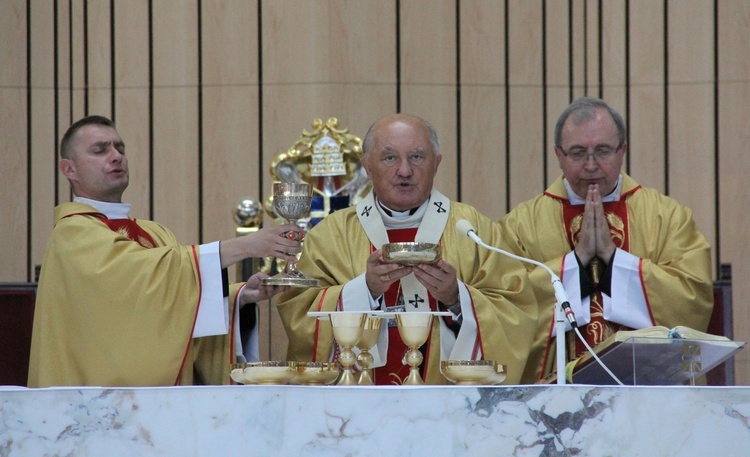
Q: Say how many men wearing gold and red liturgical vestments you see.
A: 3